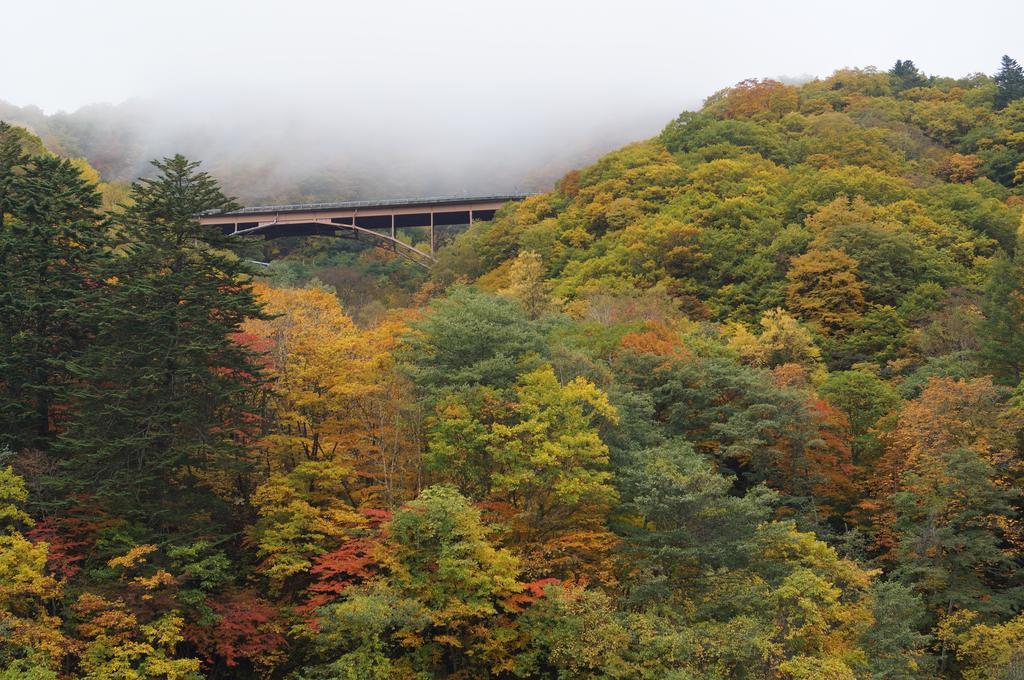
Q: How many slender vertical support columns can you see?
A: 5